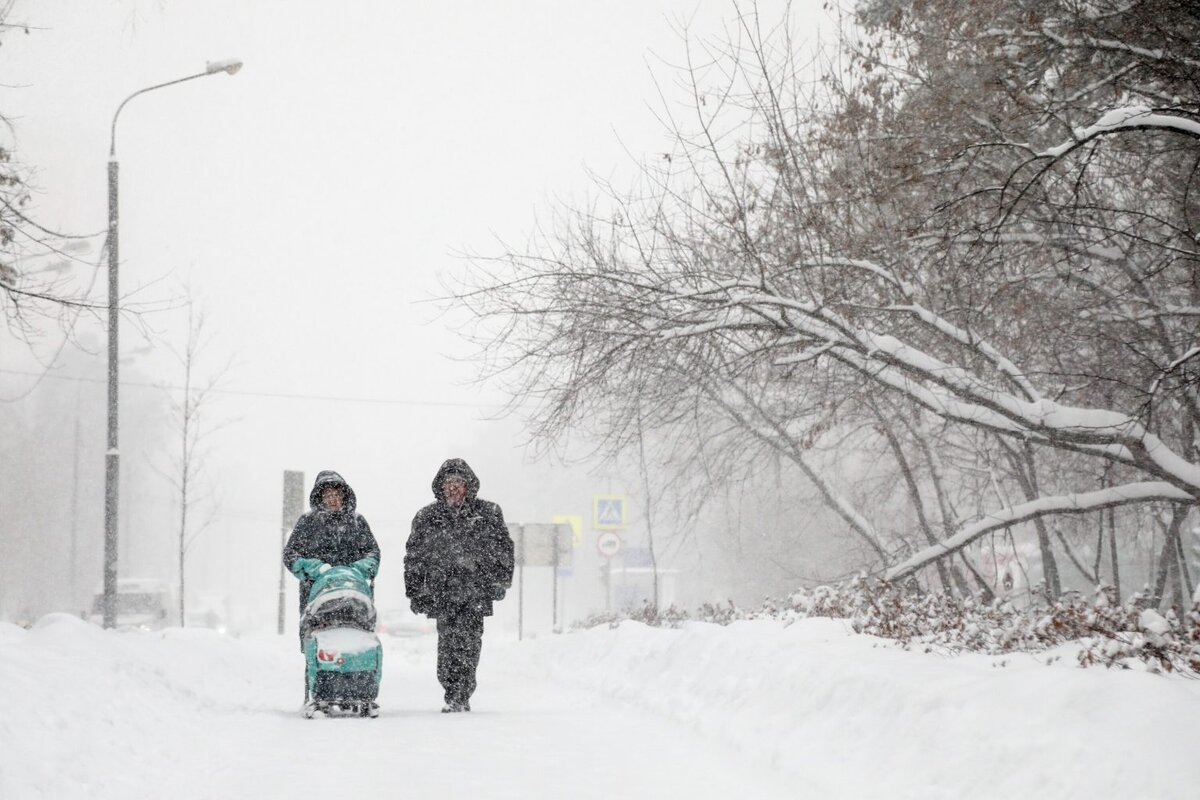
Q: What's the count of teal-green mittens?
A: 2